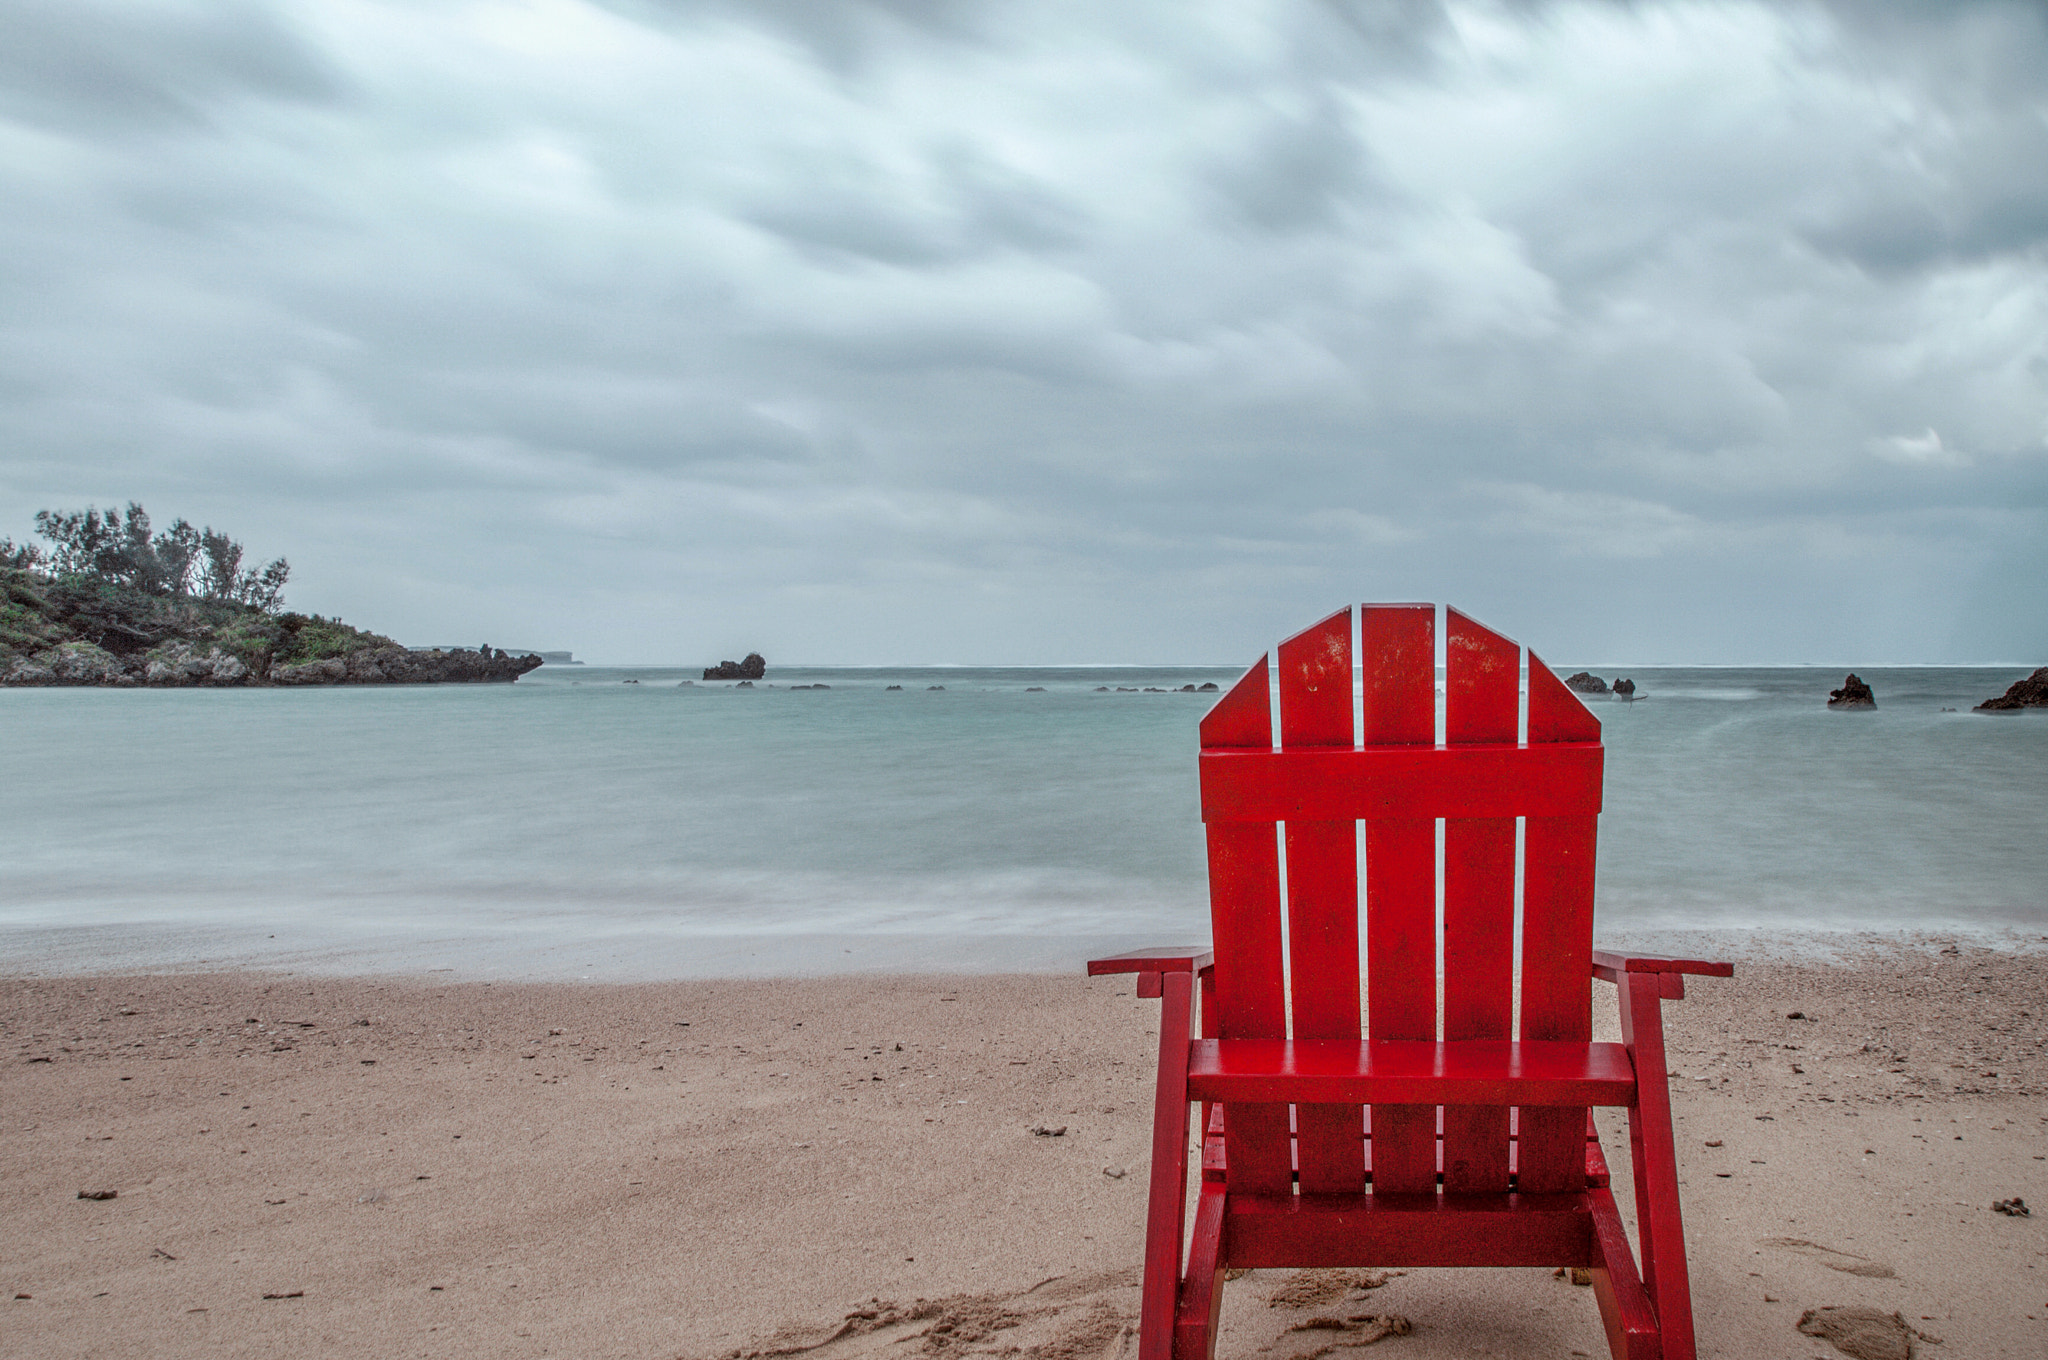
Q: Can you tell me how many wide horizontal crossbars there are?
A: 3